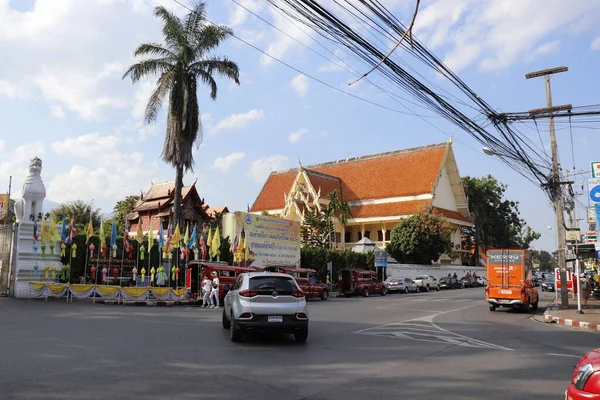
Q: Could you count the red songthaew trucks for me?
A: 3